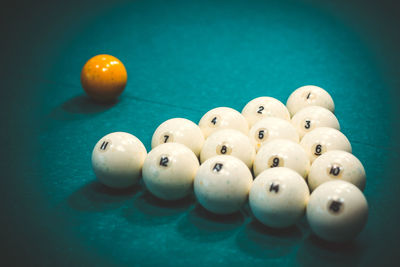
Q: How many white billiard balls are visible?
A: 15